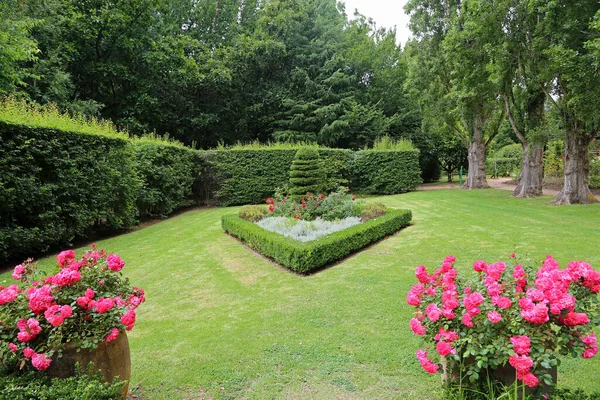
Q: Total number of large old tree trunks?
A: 3